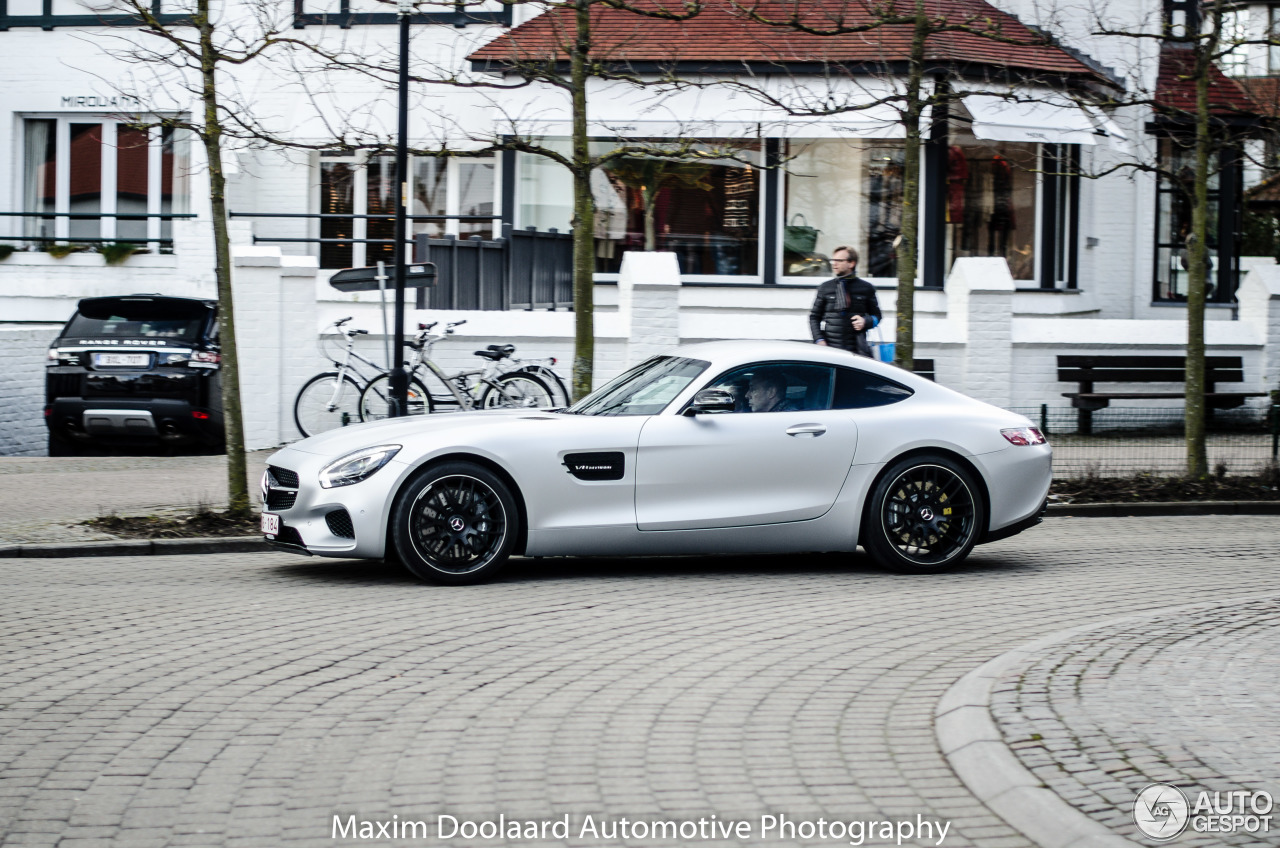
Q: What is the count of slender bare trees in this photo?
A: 4